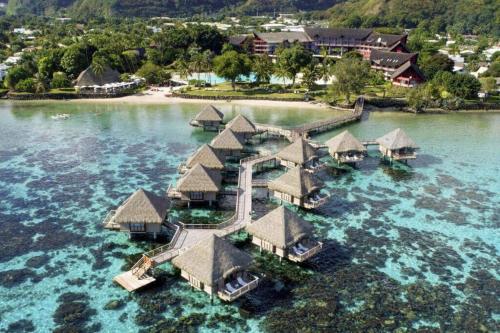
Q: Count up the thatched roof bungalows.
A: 12